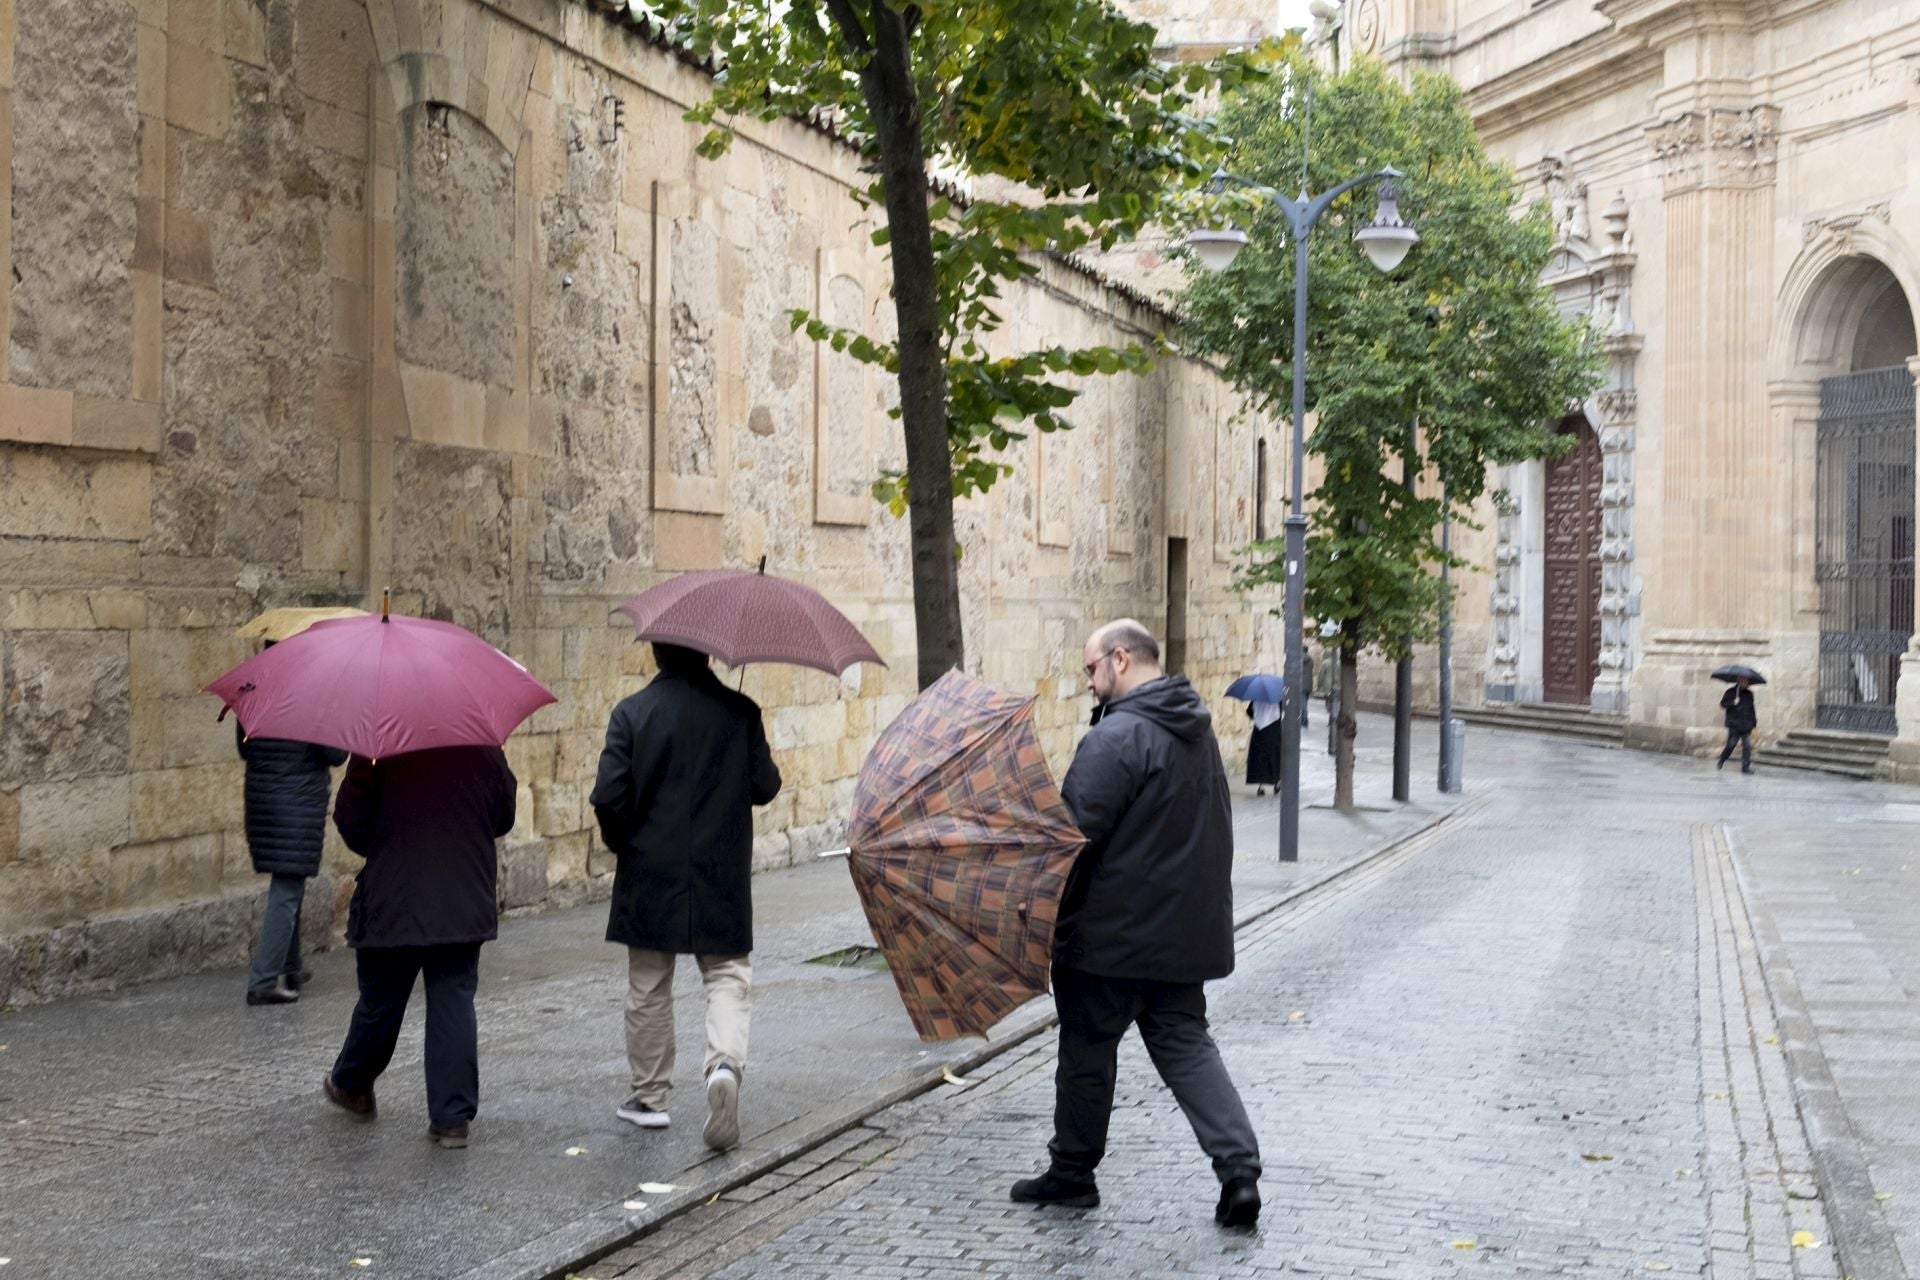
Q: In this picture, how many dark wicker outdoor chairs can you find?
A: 0